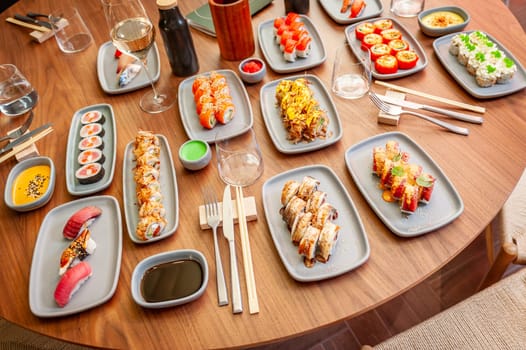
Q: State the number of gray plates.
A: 12